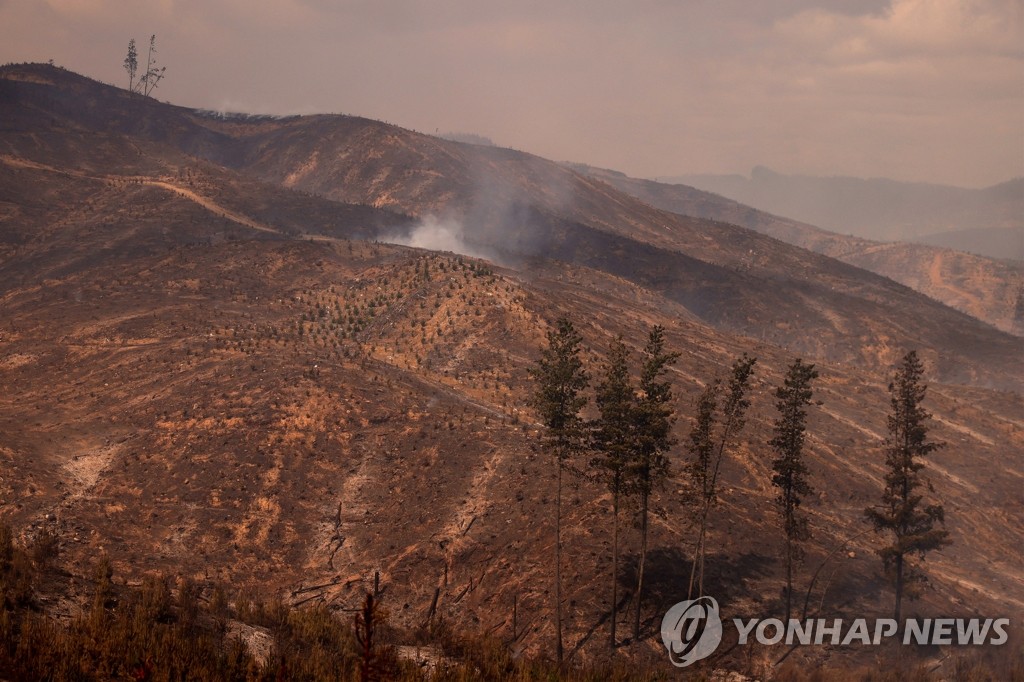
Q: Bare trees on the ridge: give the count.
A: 2